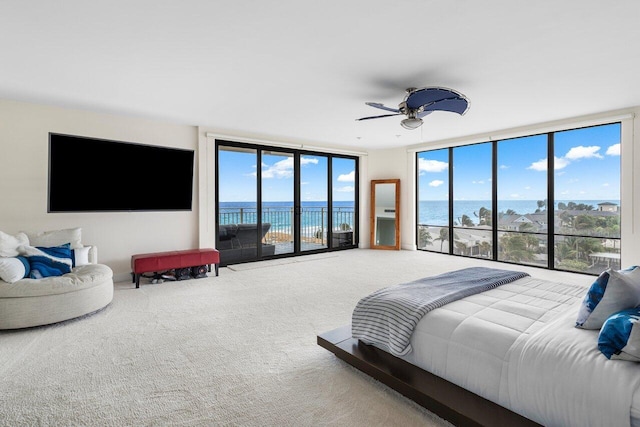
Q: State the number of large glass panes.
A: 8